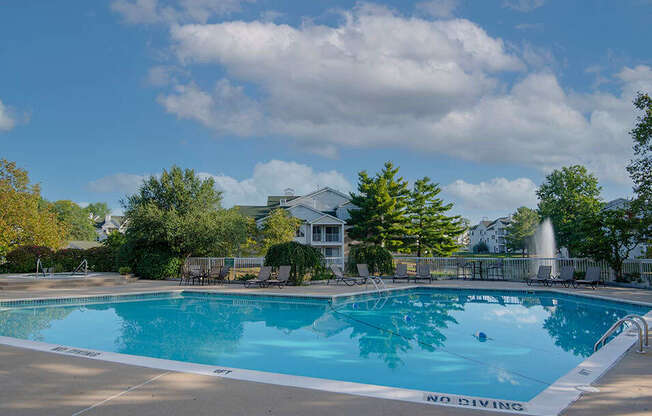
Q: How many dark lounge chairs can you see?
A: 9